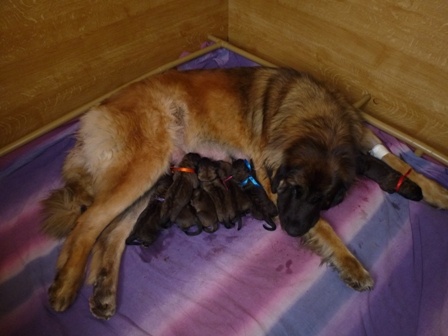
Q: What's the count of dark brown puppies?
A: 8